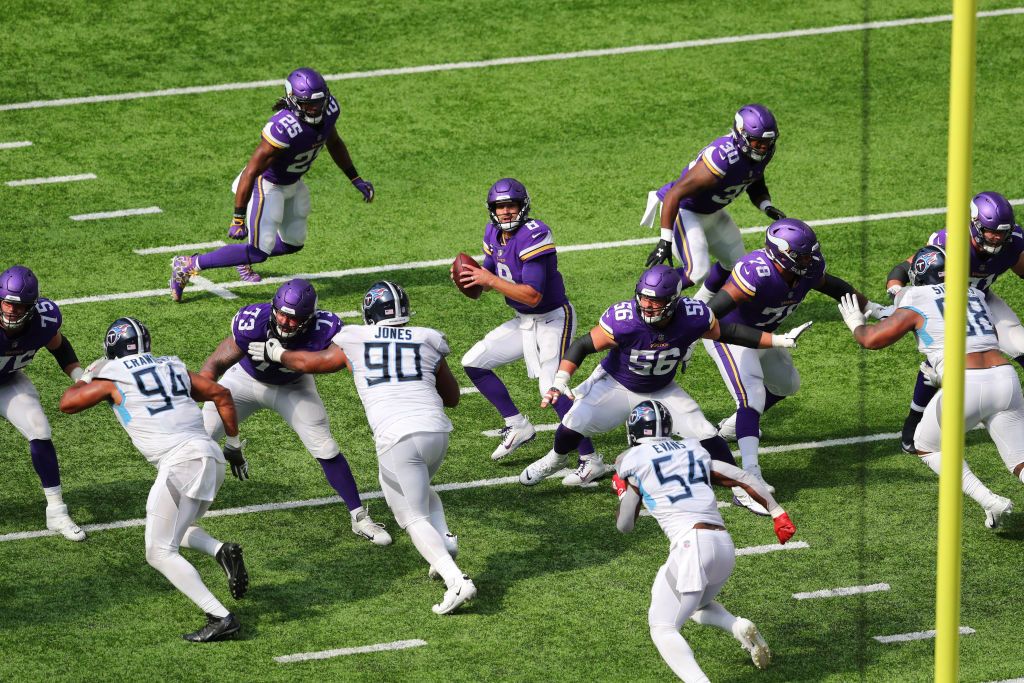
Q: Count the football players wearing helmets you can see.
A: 12